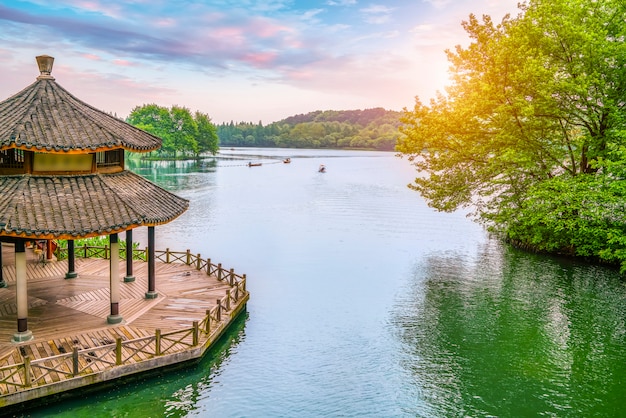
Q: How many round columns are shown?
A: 6